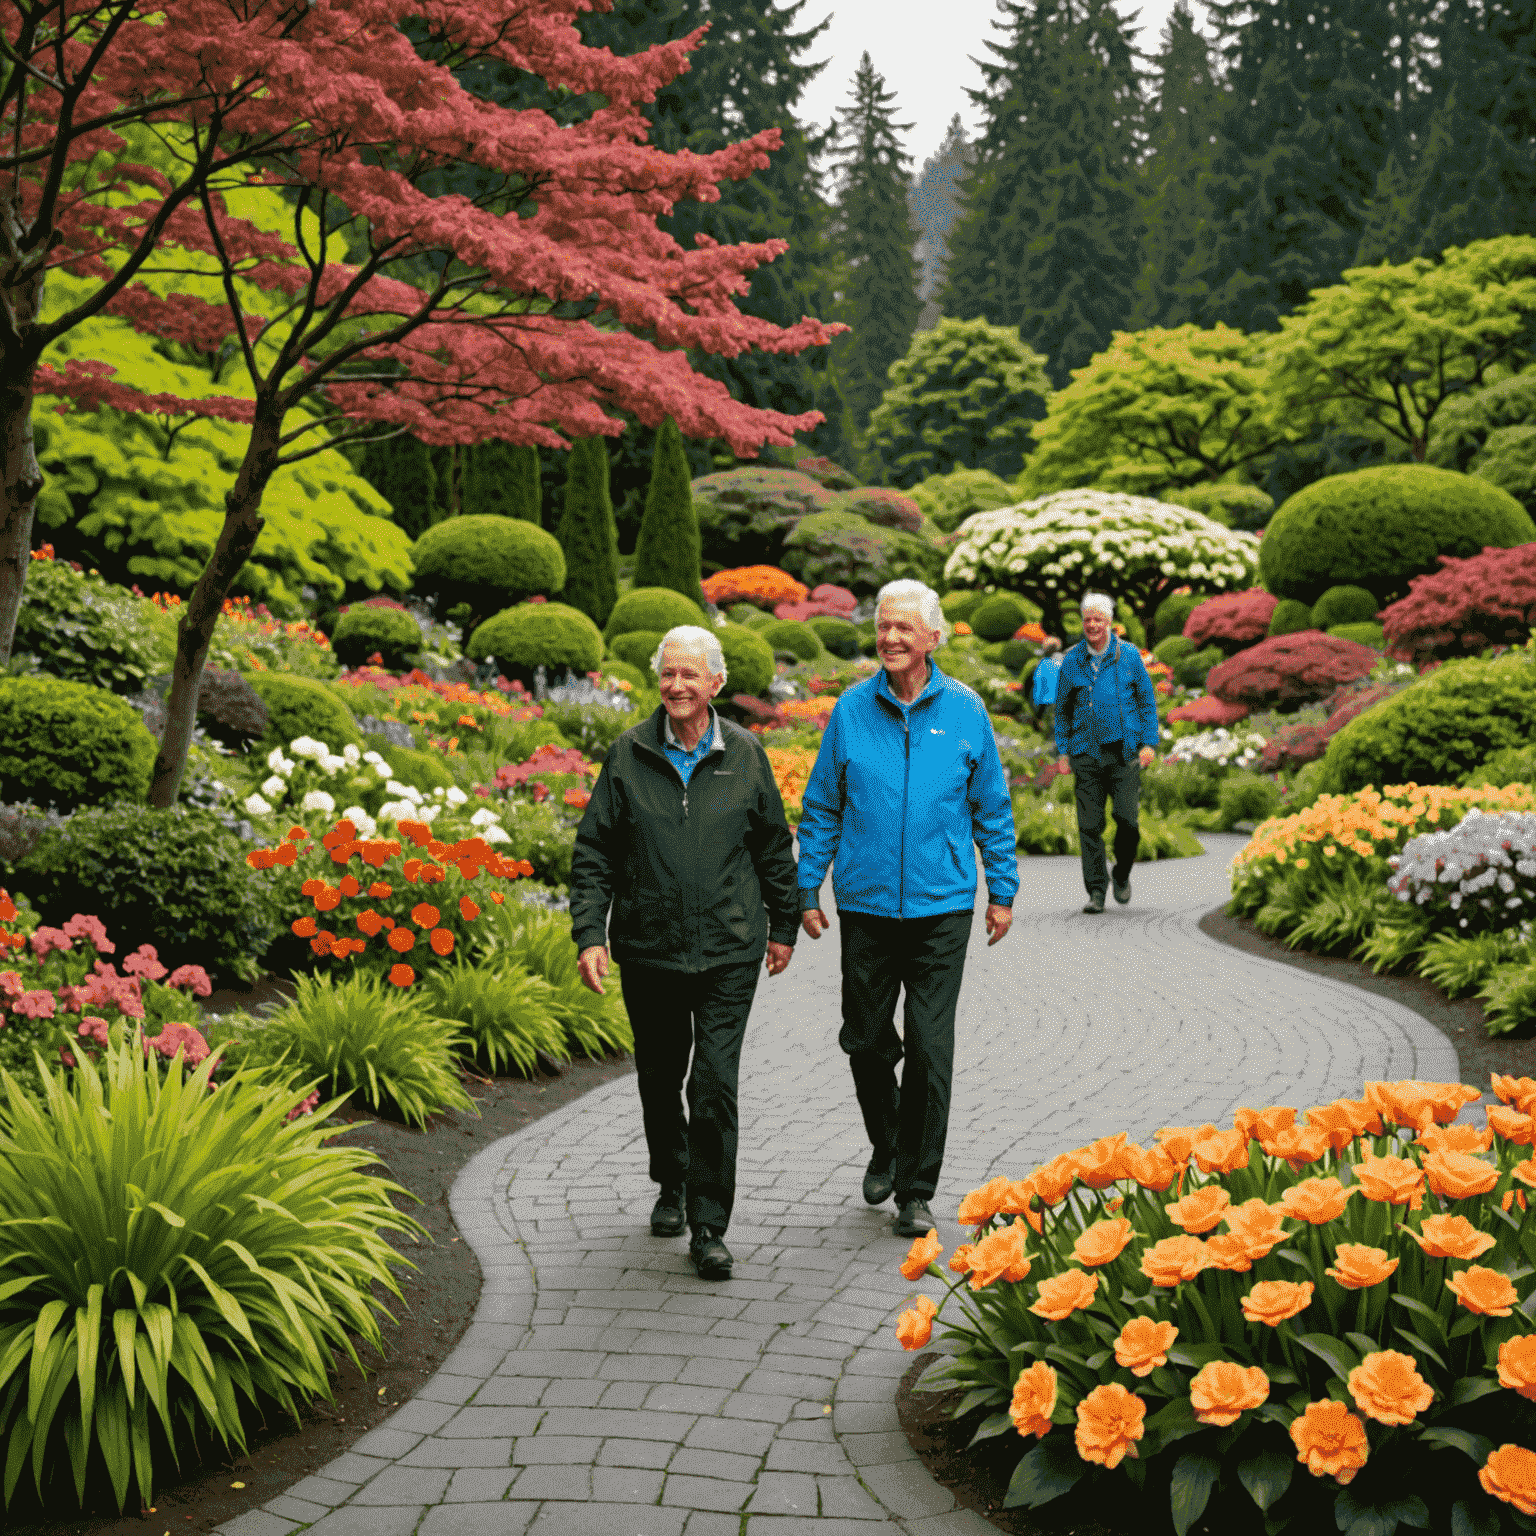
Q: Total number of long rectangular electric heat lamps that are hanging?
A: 0